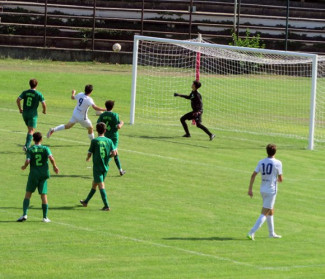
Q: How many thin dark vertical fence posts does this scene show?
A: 6